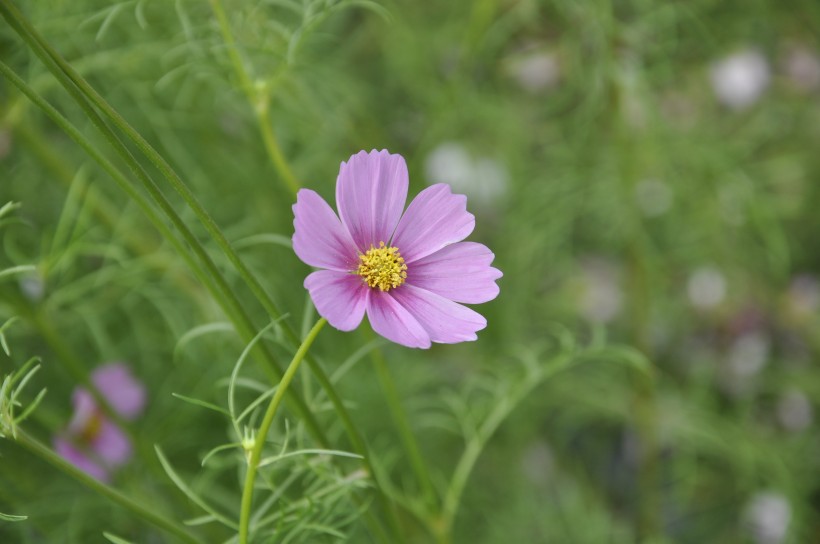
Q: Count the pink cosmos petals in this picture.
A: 7